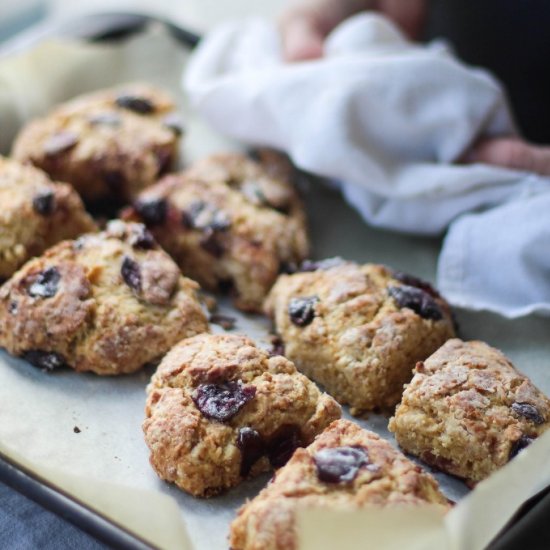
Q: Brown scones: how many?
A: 8